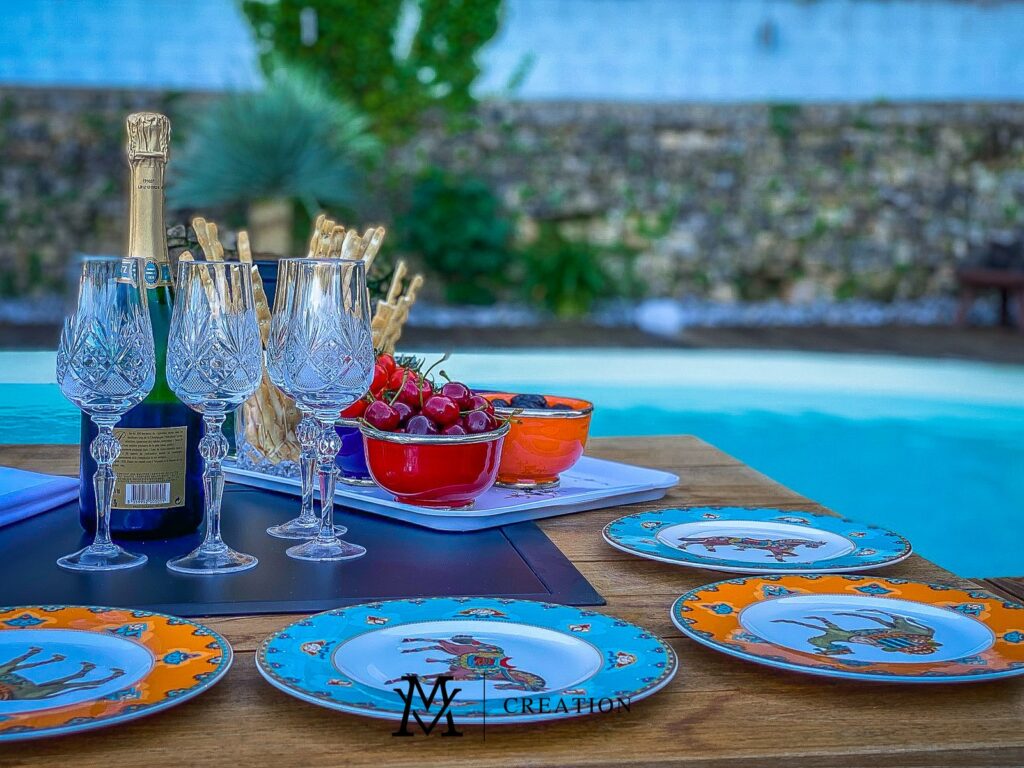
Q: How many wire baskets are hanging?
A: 0